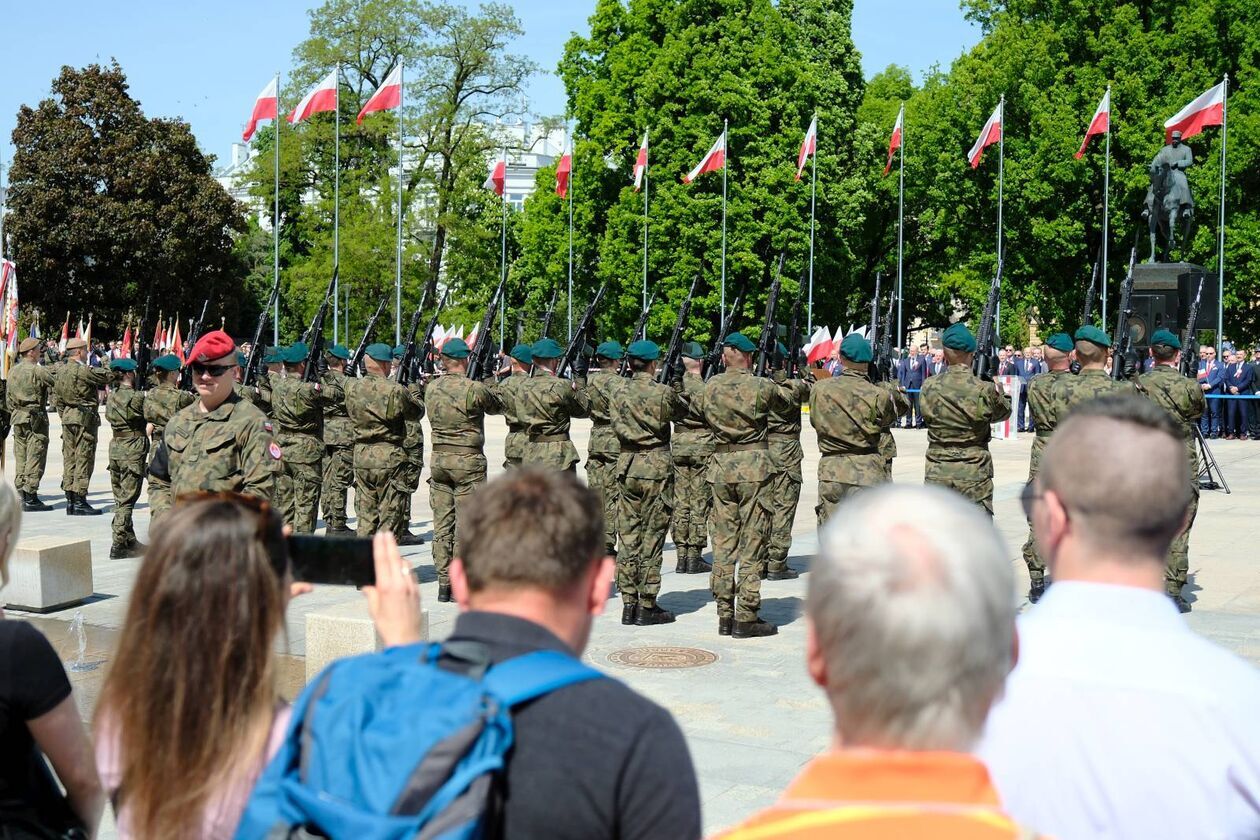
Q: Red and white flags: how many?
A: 12